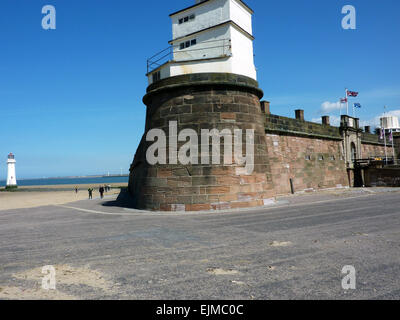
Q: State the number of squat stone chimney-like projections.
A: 4